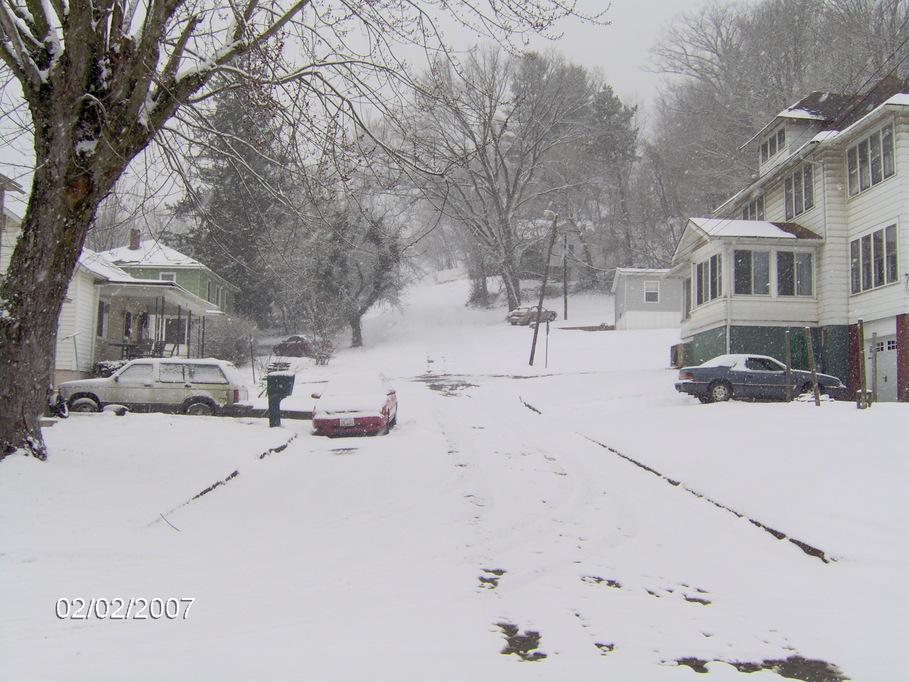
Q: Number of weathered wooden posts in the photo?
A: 4